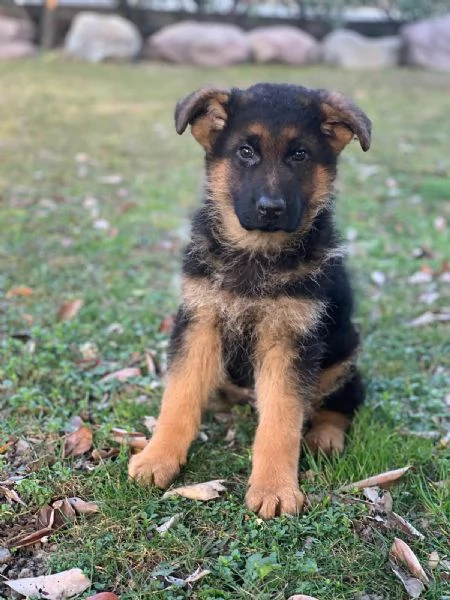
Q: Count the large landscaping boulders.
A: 6